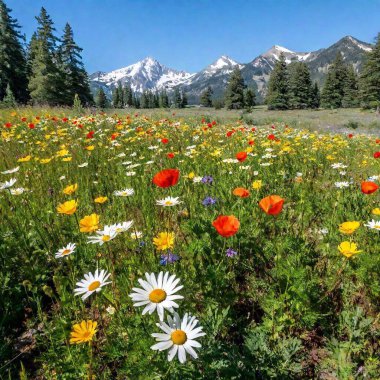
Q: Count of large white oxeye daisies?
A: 3